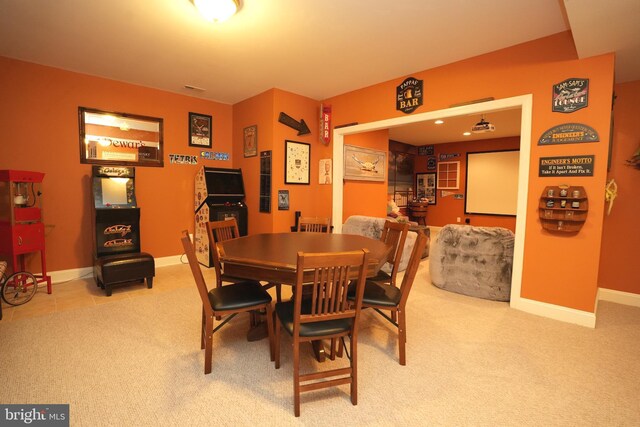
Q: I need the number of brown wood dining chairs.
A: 6